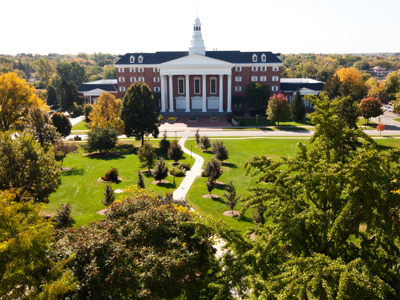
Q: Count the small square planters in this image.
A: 3